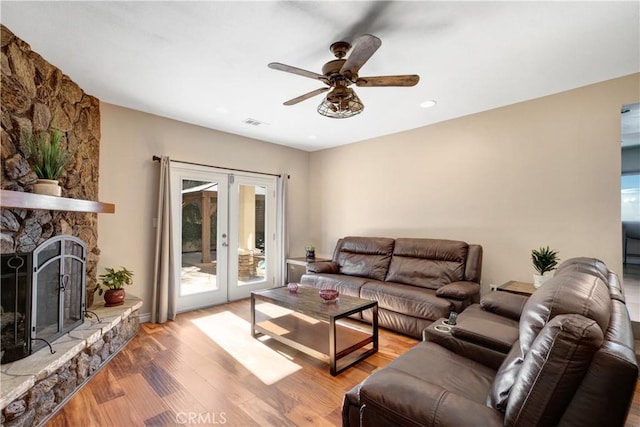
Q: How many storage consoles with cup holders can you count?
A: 1